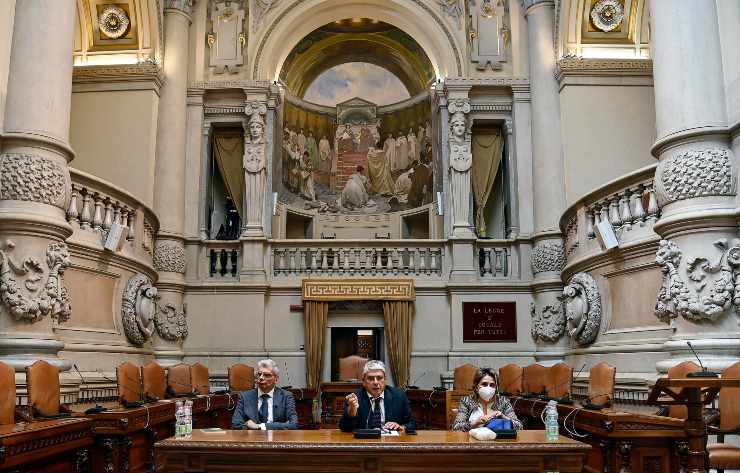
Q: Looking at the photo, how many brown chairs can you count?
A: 15